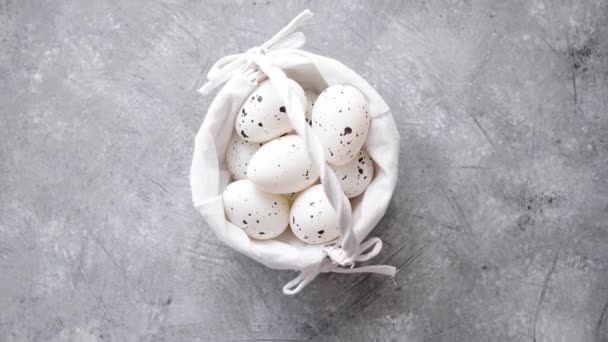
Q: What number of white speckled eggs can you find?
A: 8